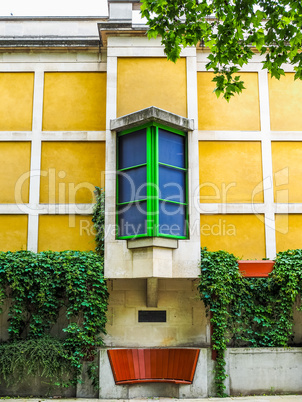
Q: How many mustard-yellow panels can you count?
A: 13